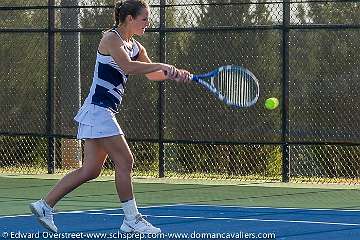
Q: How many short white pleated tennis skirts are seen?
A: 1